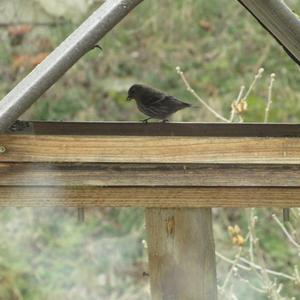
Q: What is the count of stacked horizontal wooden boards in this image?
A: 3